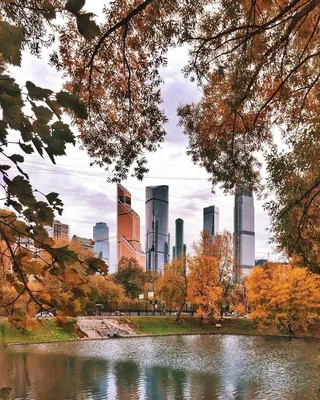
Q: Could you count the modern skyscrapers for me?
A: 6